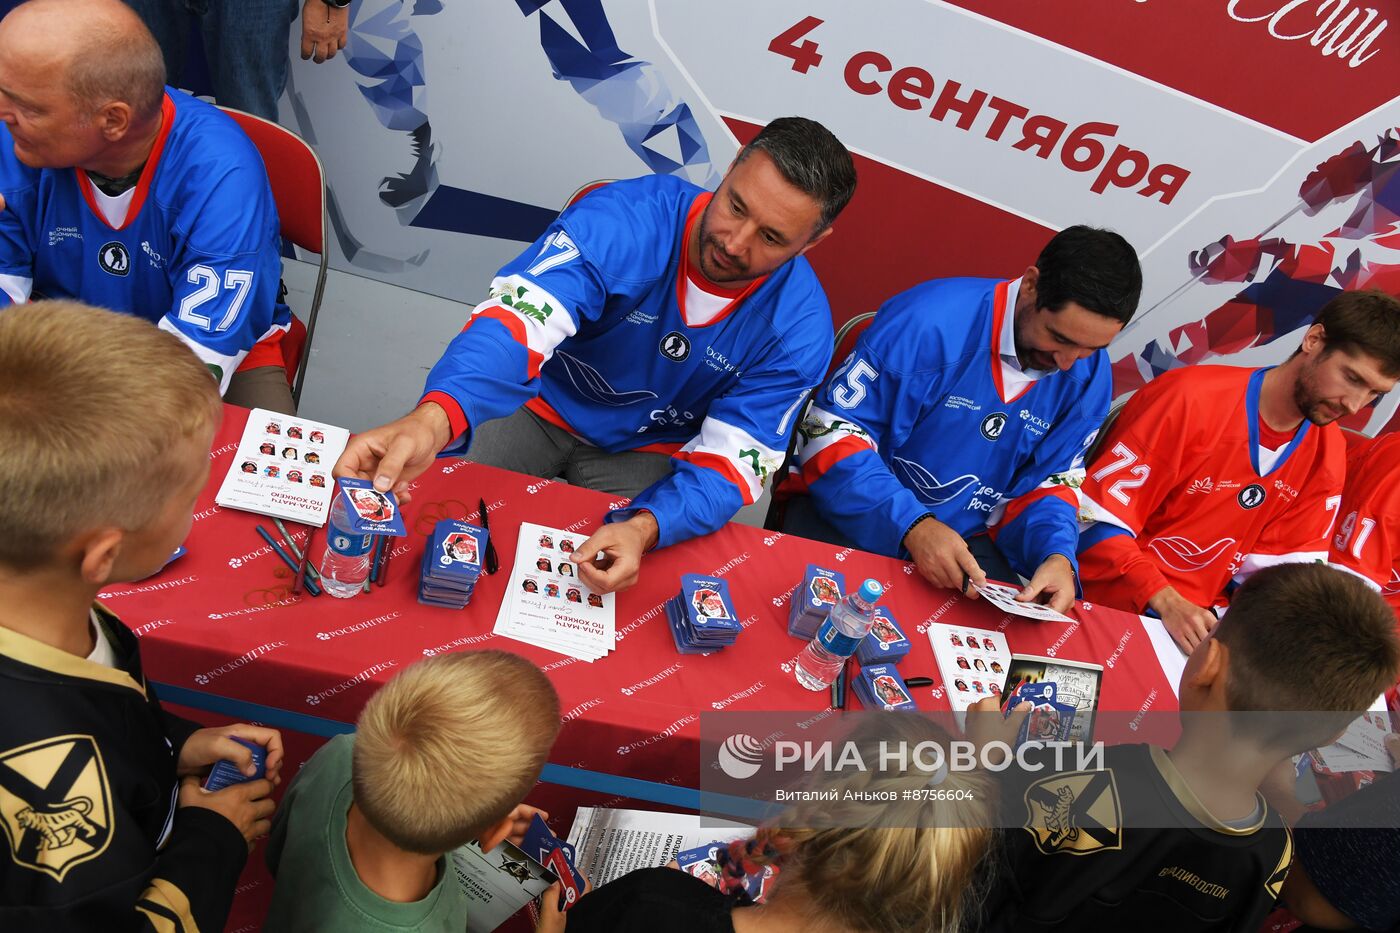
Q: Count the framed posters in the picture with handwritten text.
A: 1